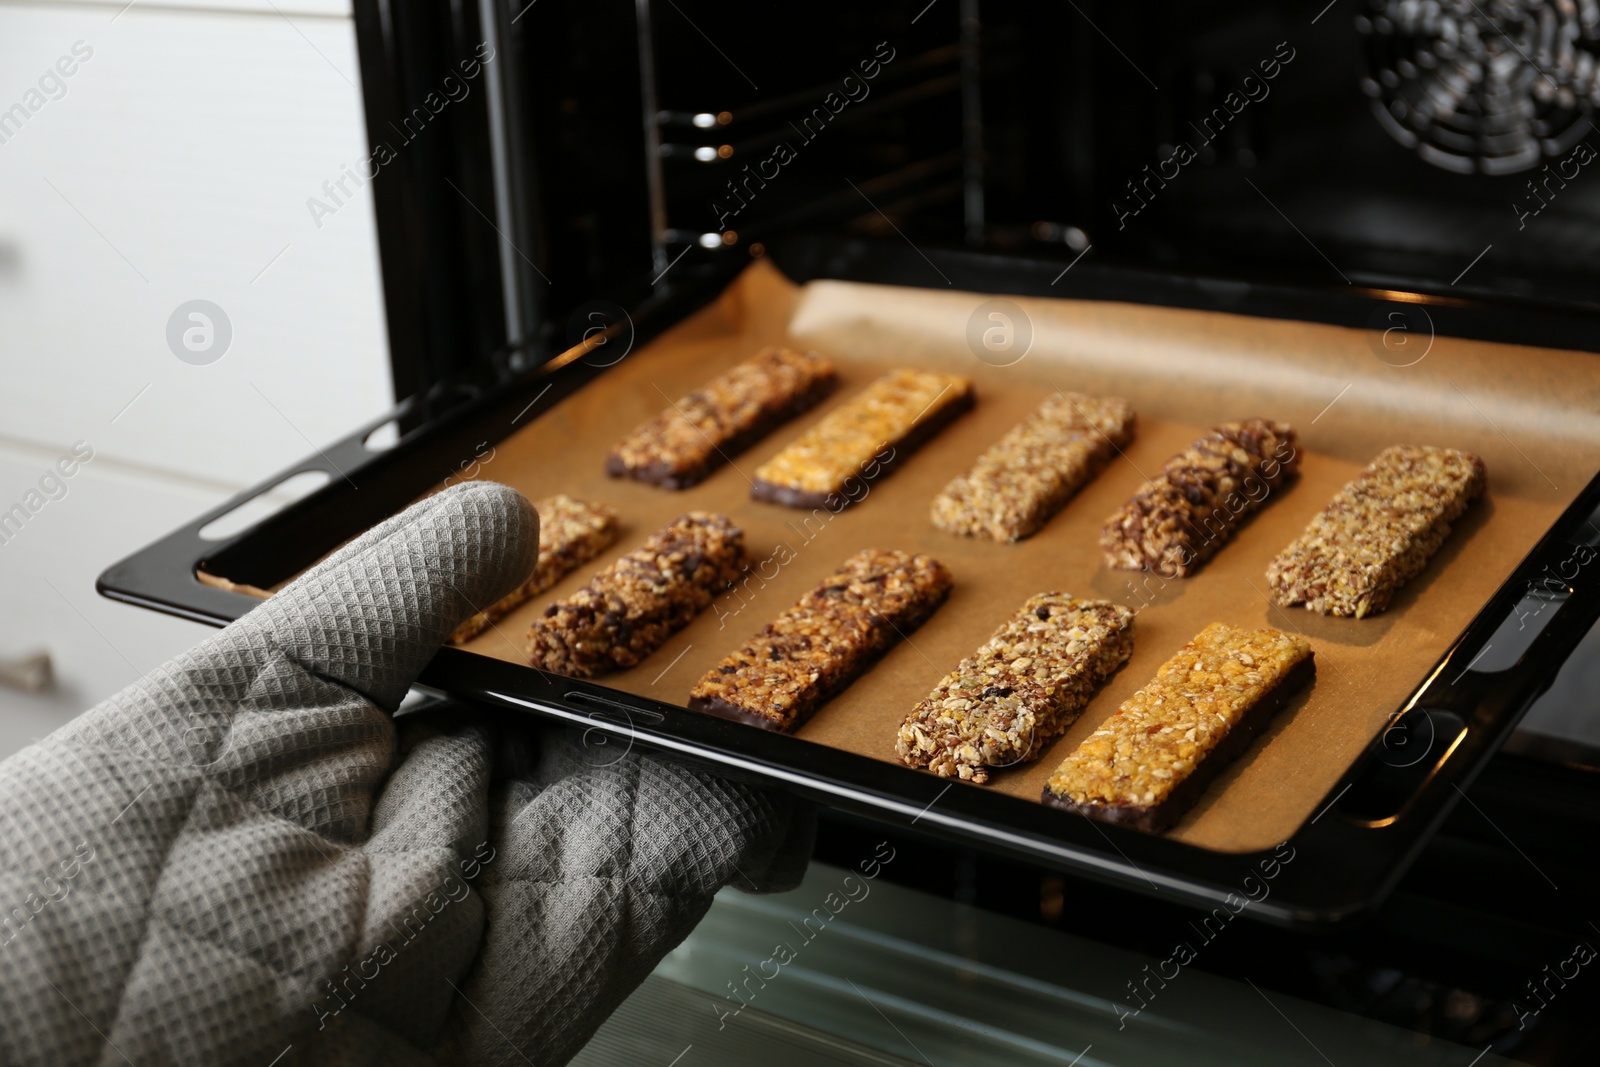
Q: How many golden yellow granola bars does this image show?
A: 2